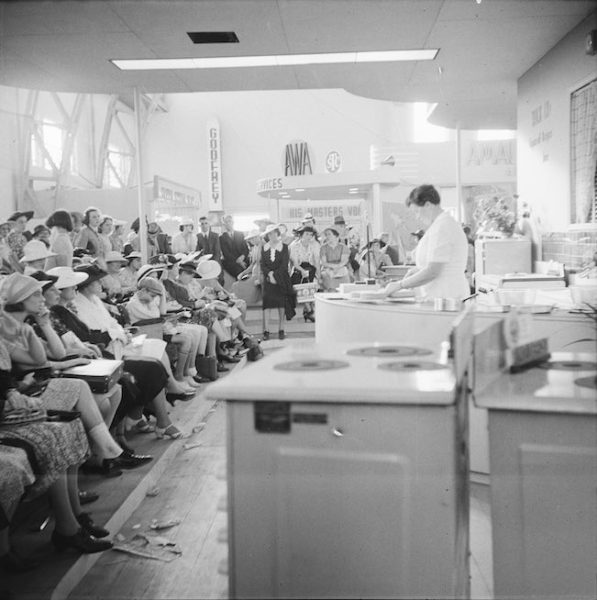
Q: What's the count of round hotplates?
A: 5